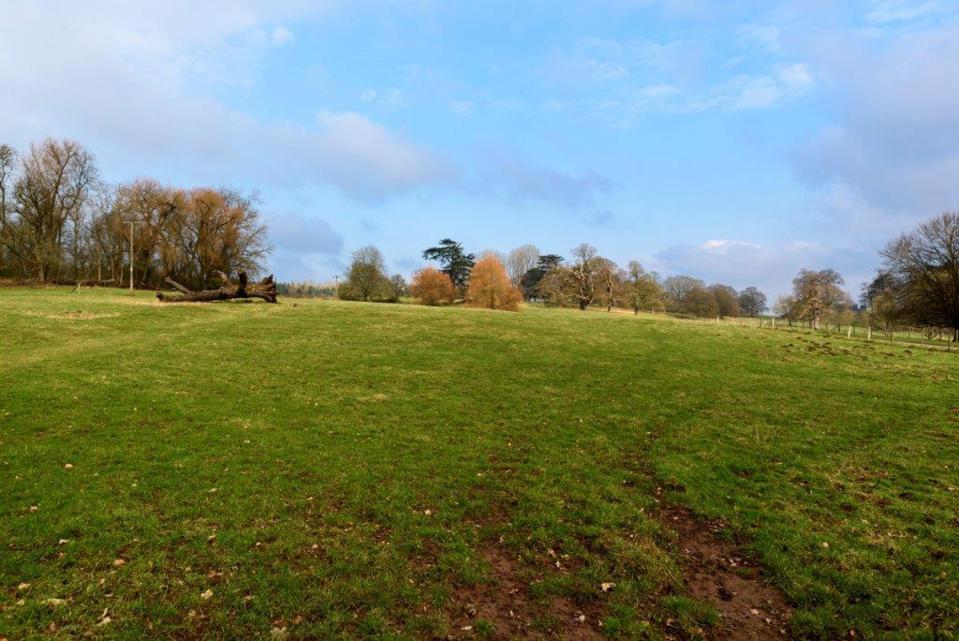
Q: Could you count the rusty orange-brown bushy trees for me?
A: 2